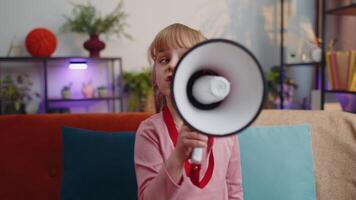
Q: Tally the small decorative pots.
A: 3